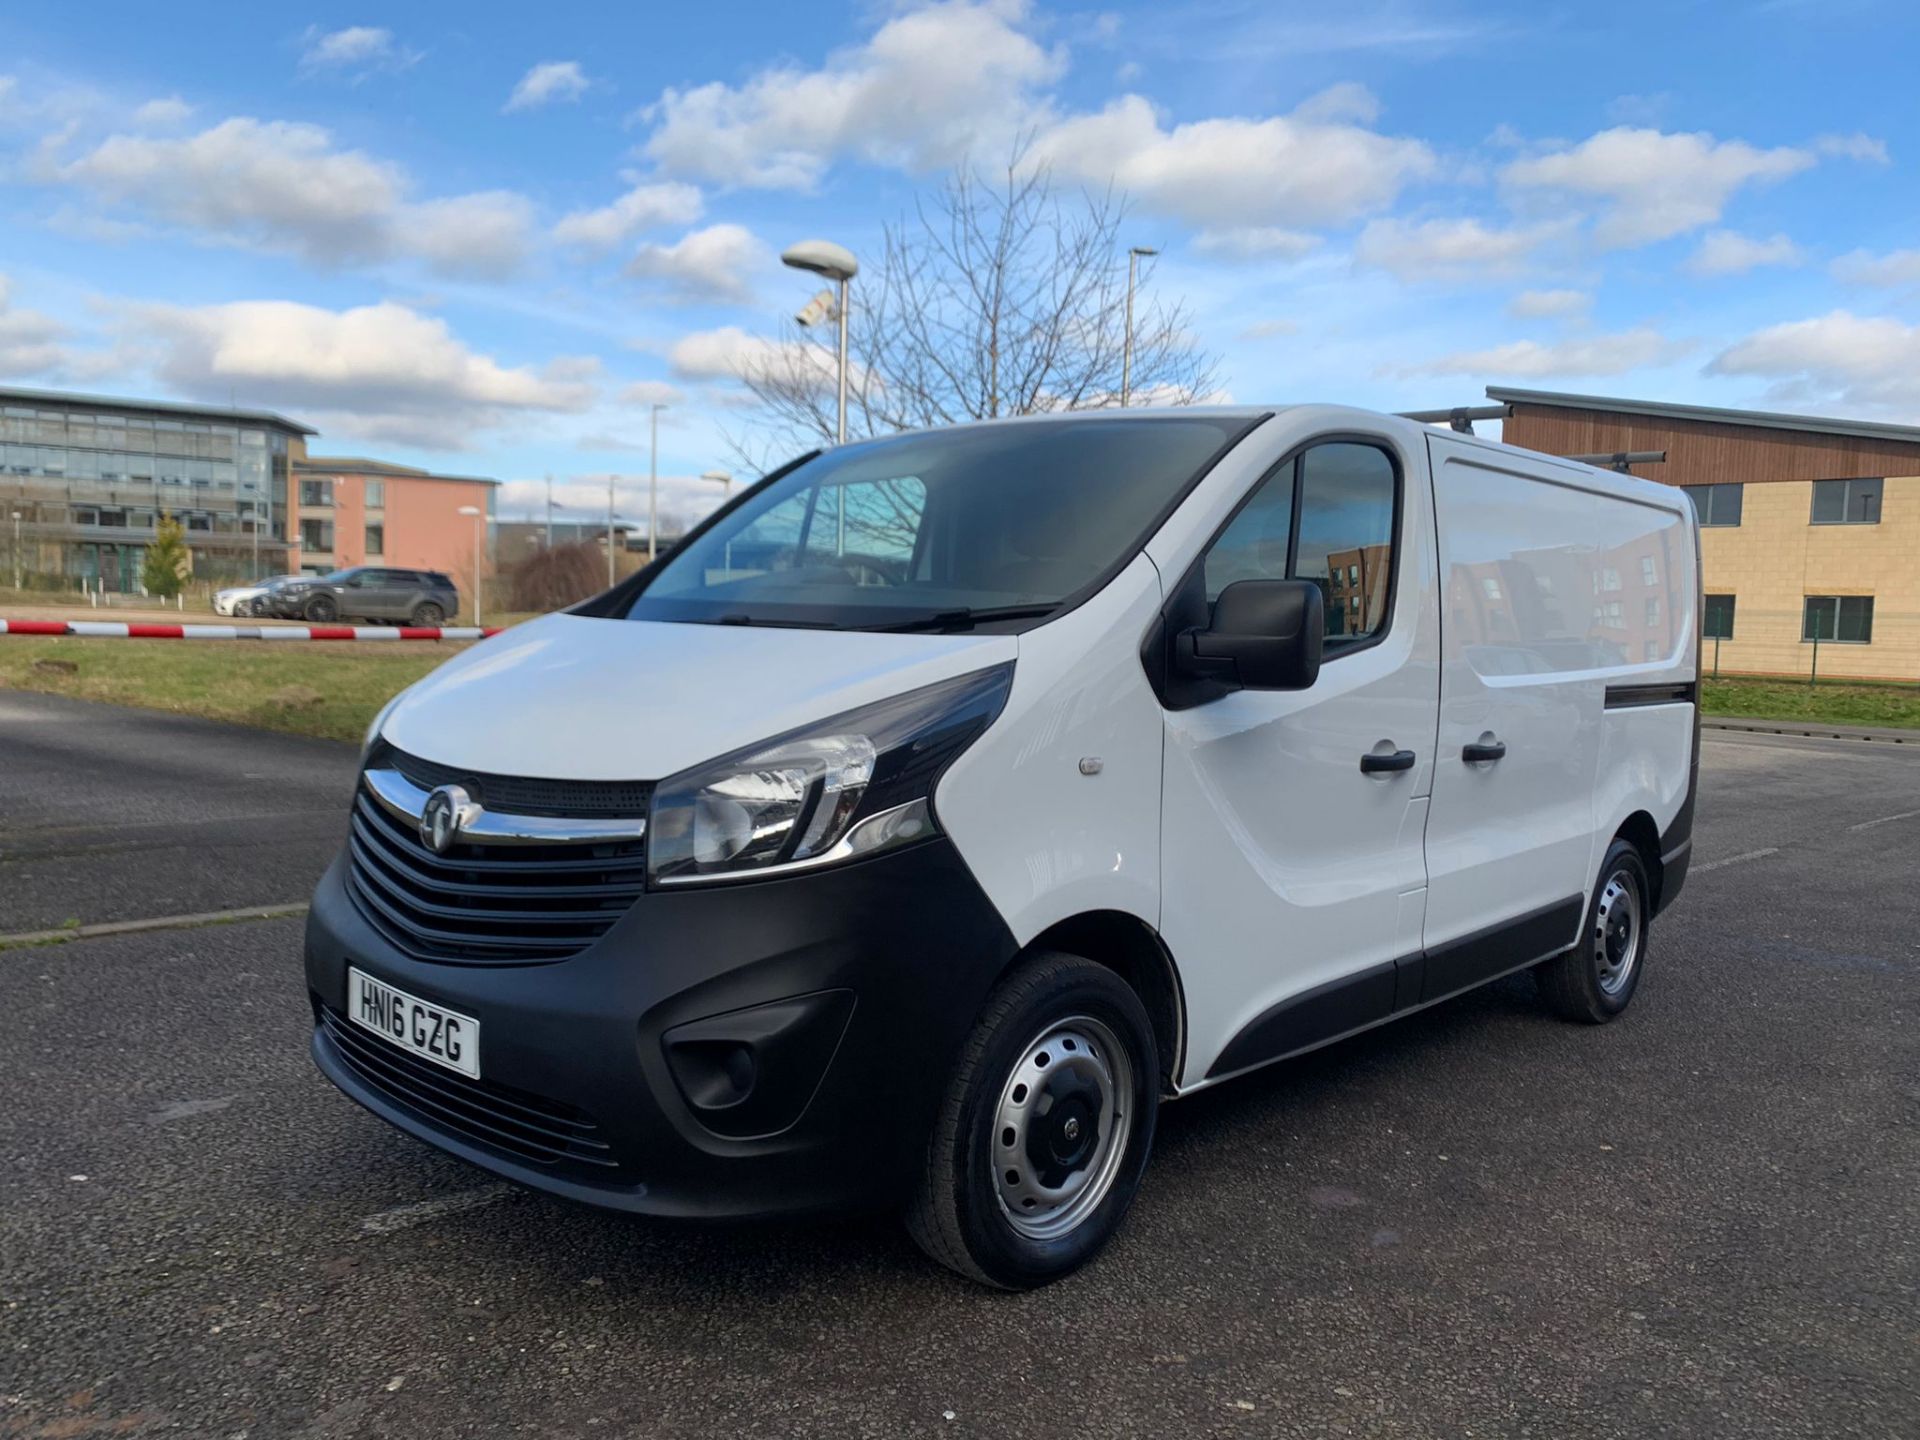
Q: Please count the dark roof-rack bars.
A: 2